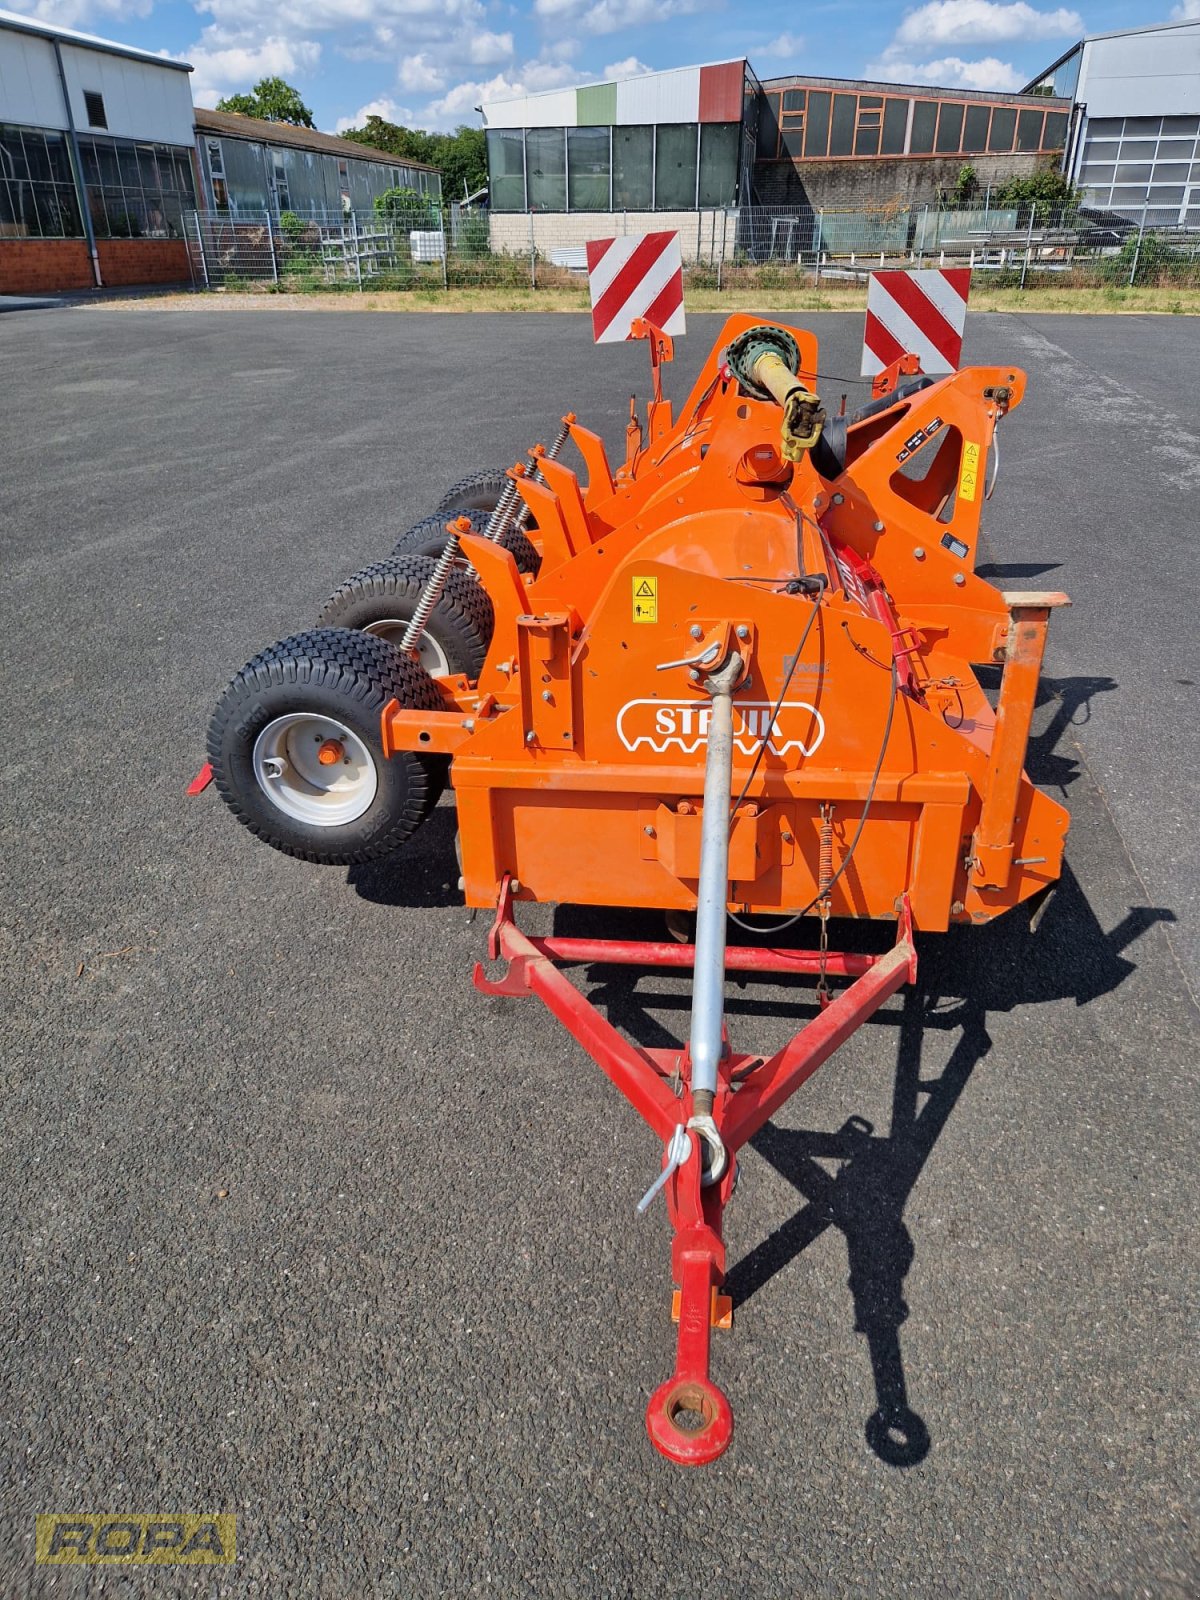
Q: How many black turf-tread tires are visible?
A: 4